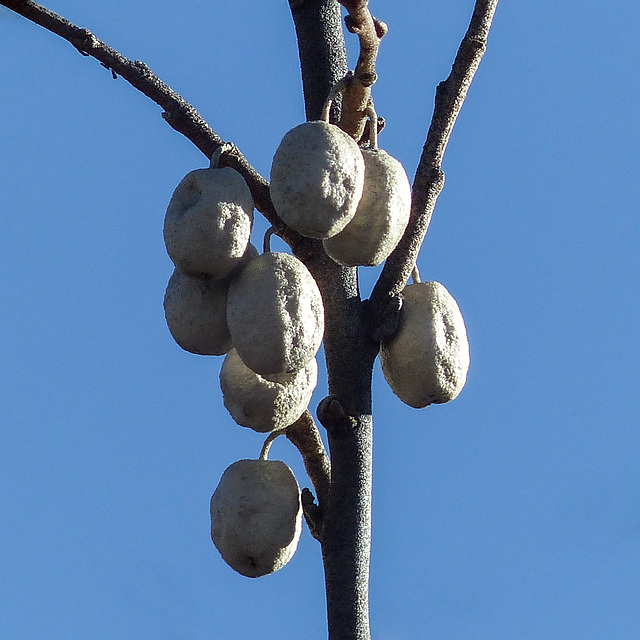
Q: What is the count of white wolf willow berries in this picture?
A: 8